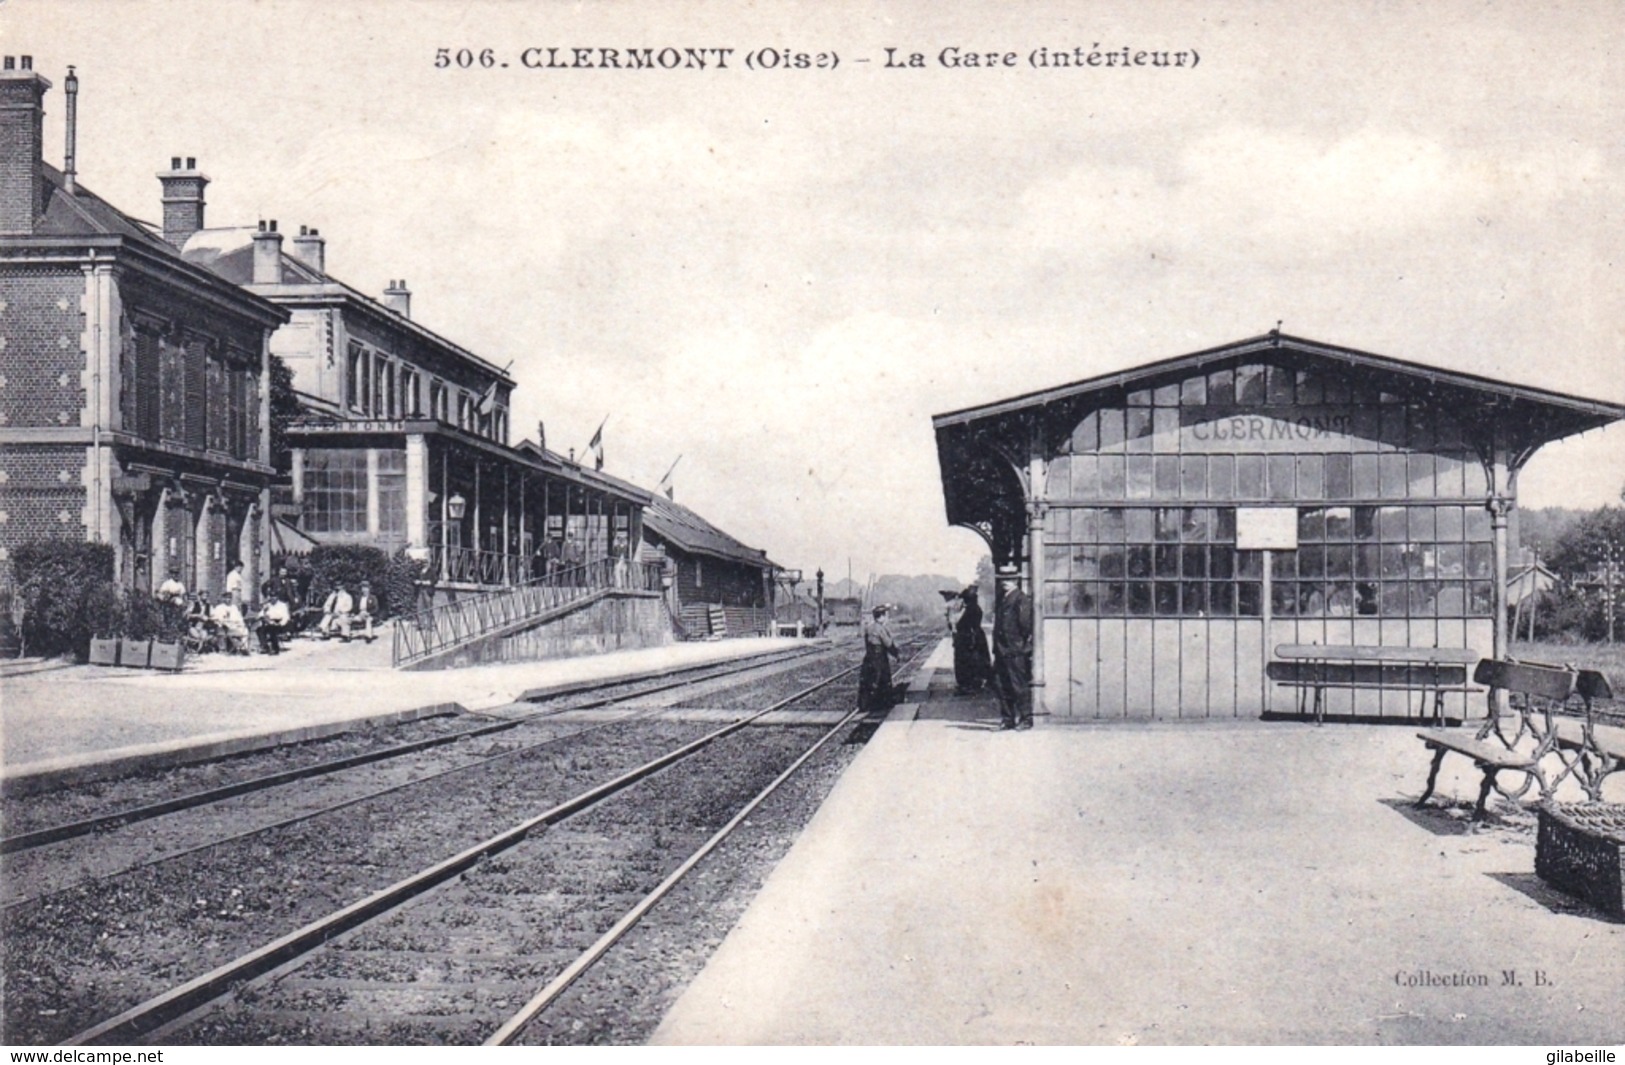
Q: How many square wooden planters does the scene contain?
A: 3